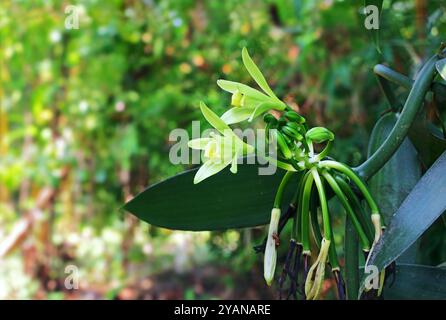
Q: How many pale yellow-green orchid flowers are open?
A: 2